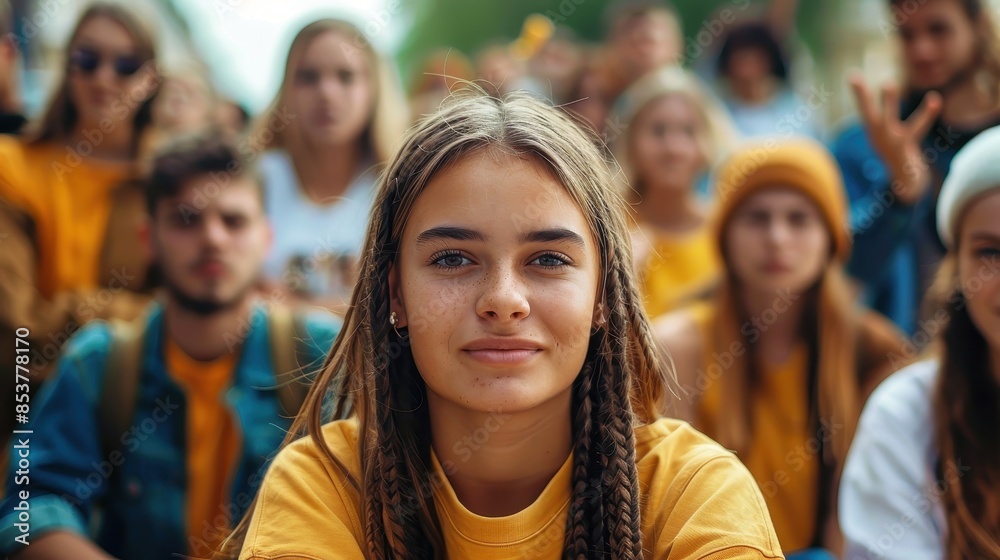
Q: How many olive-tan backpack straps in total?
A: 2